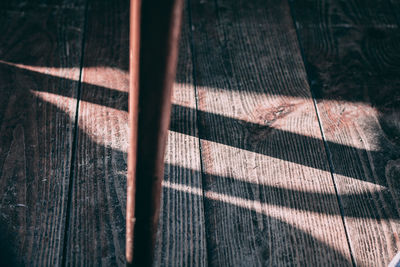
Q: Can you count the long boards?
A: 4